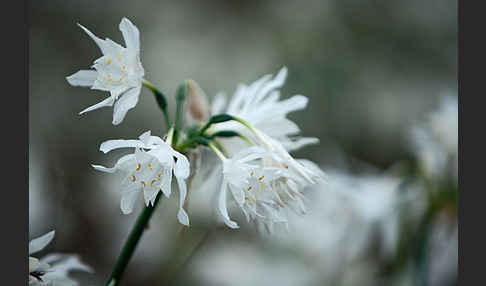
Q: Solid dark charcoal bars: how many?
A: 2